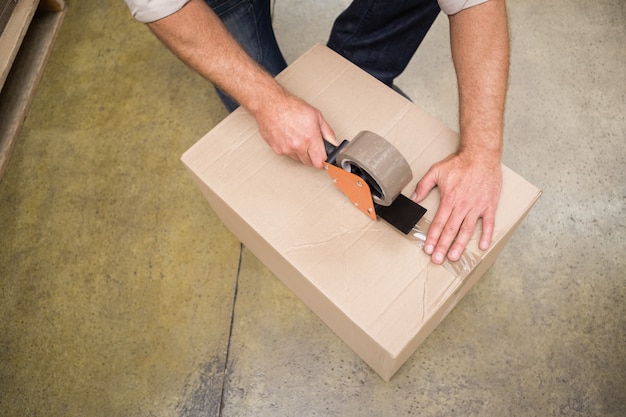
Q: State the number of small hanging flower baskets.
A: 0